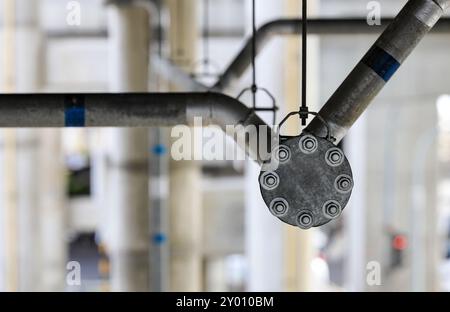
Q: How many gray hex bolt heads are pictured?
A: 8